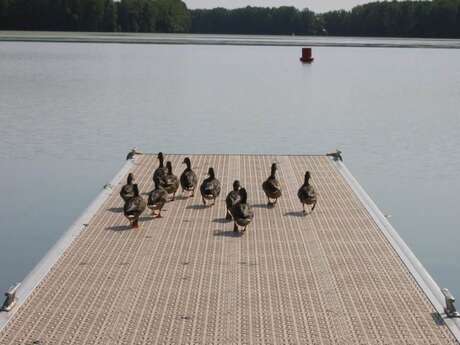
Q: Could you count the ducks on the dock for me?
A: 11